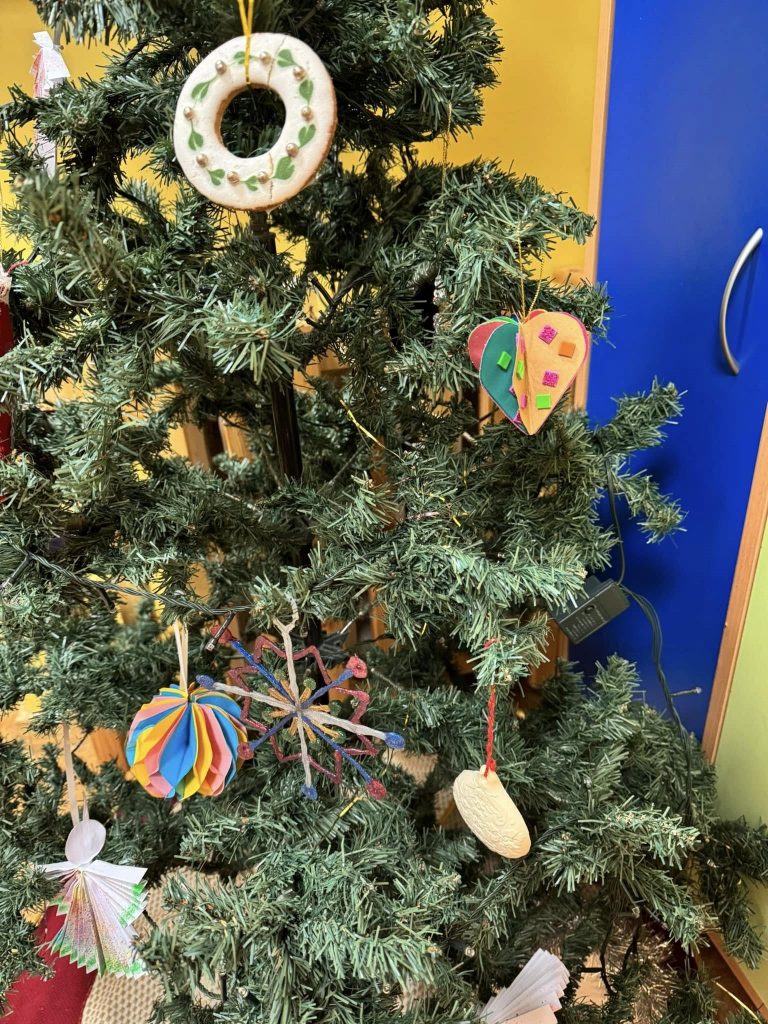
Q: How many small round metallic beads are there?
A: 9